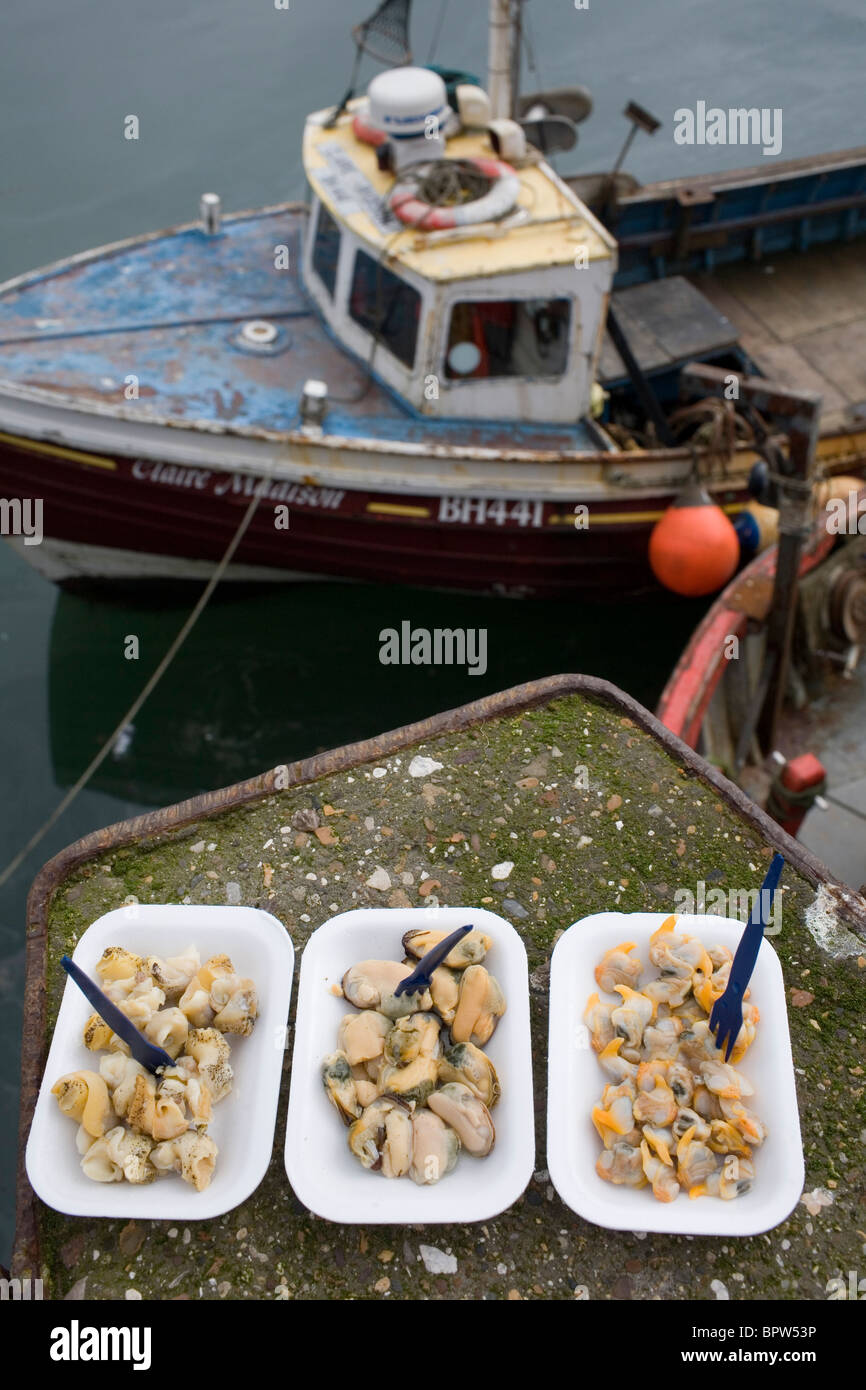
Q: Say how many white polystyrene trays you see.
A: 3